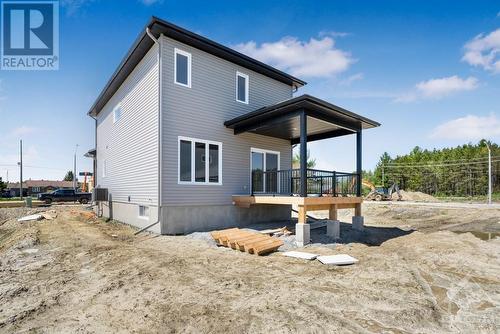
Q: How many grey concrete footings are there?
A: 3